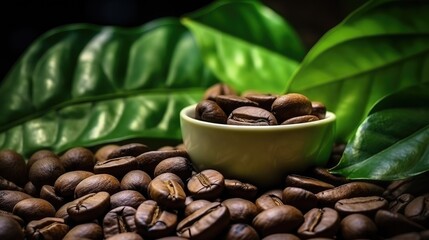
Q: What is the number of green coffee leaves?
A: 4